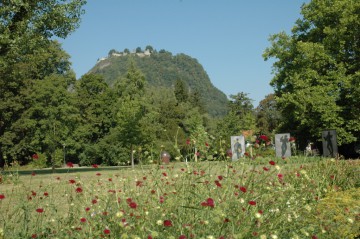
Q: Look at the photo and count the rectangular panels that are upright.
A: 3